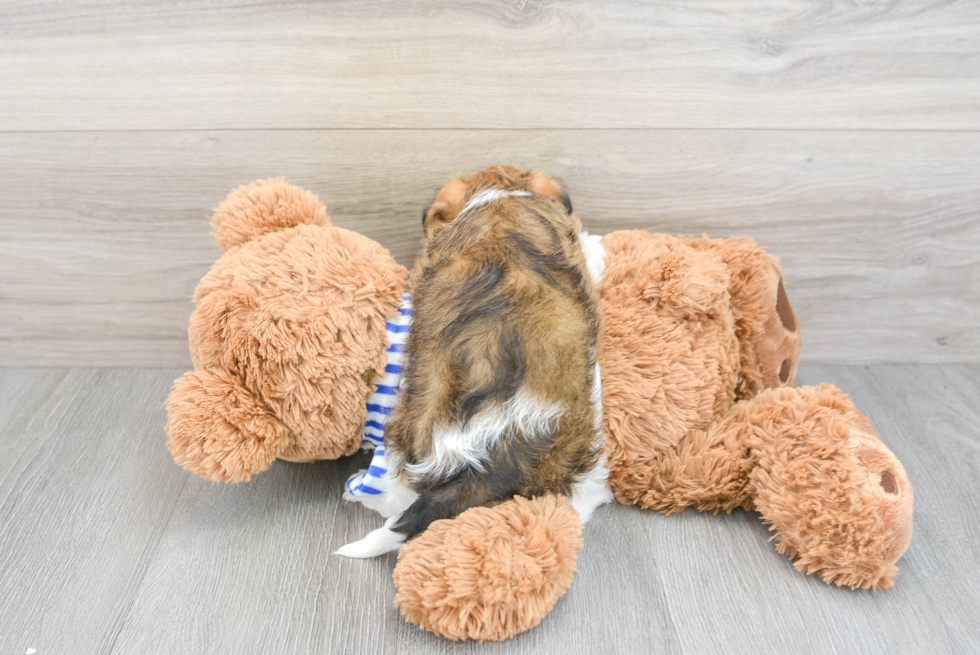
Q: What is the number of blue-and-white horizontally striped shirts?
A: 1